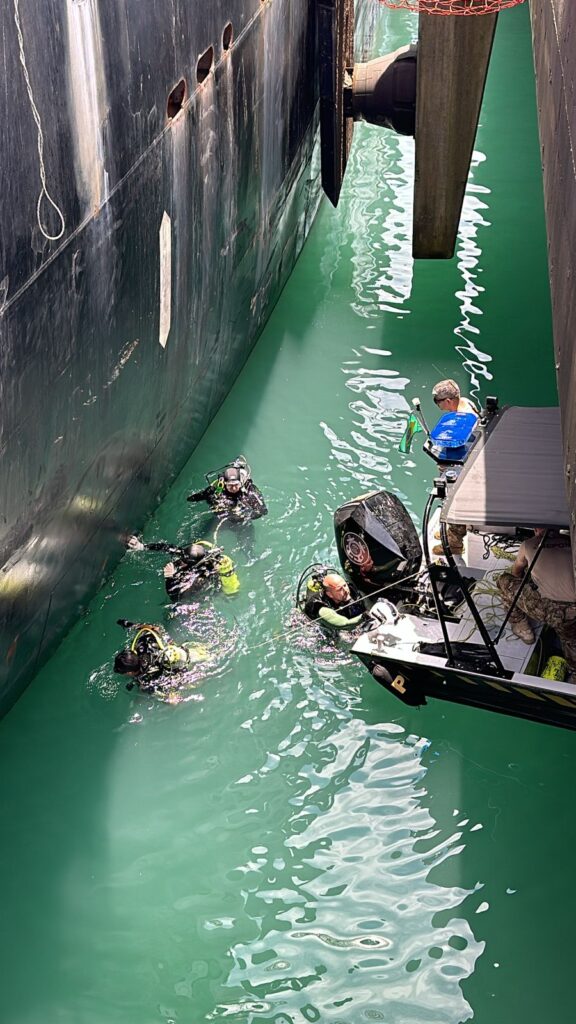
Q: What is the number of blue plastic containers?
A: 1